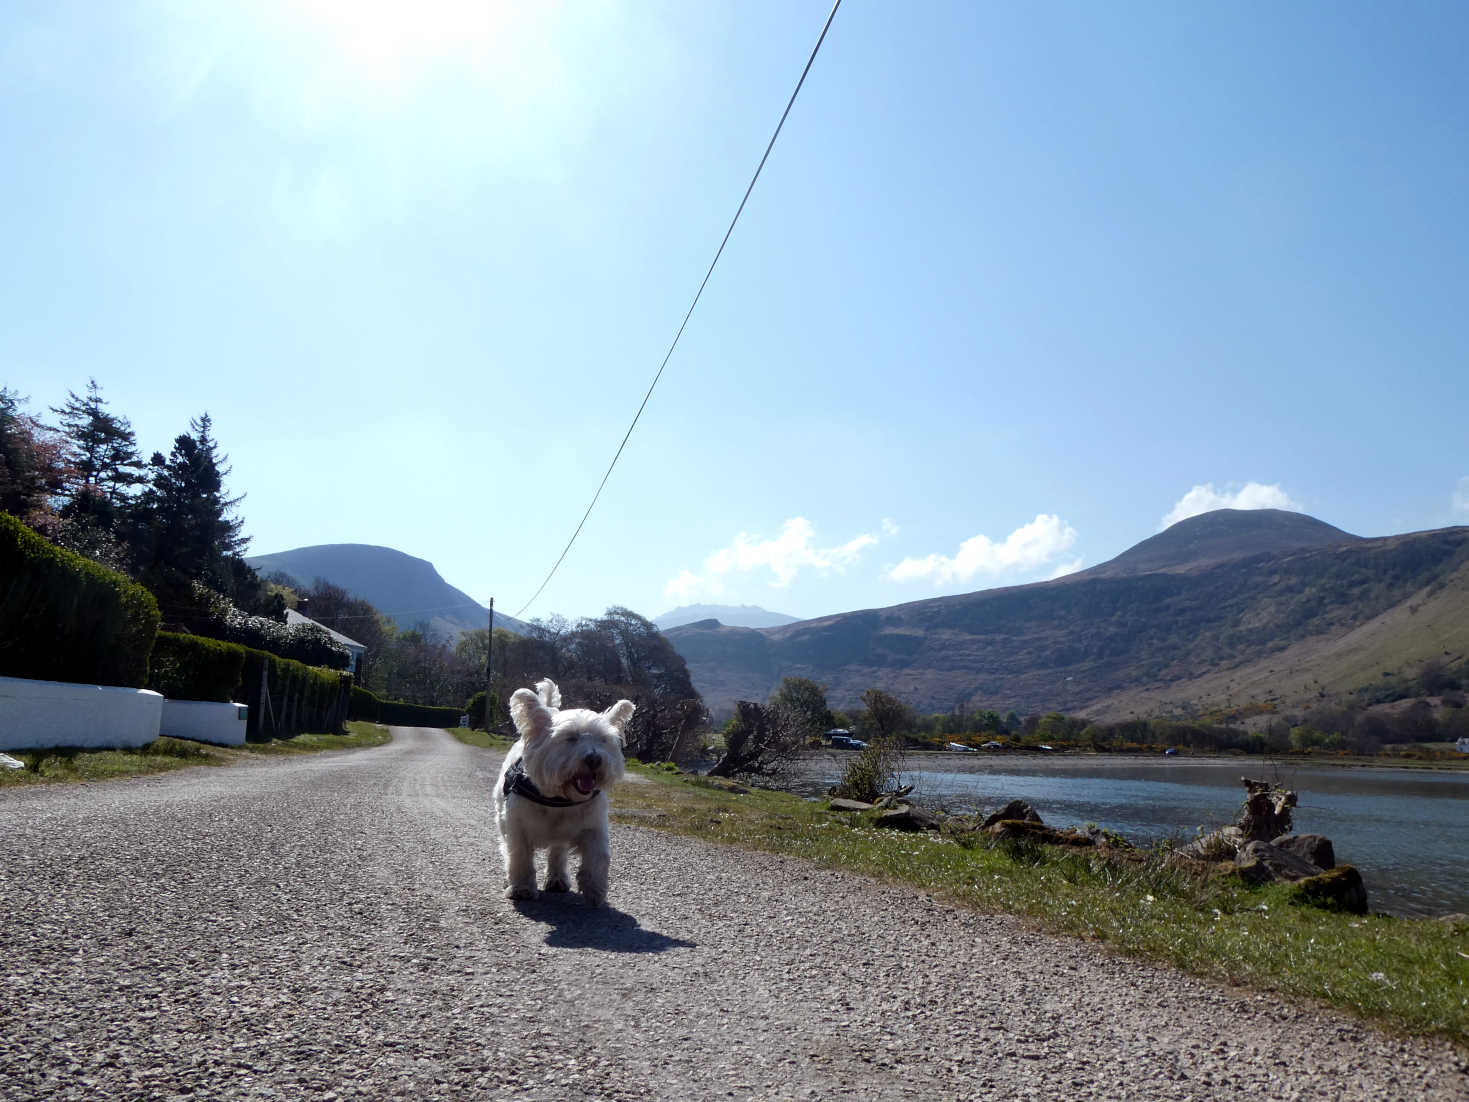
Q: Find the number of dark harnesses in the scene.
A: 1